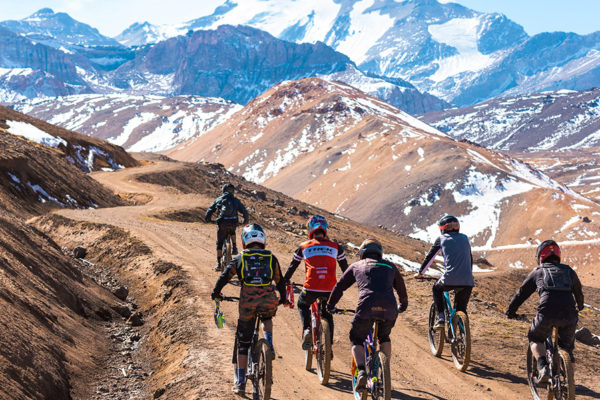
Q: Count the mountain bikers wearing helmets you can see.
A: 6